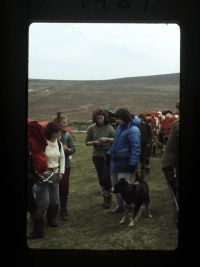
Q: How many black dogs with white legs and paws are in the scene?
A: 1